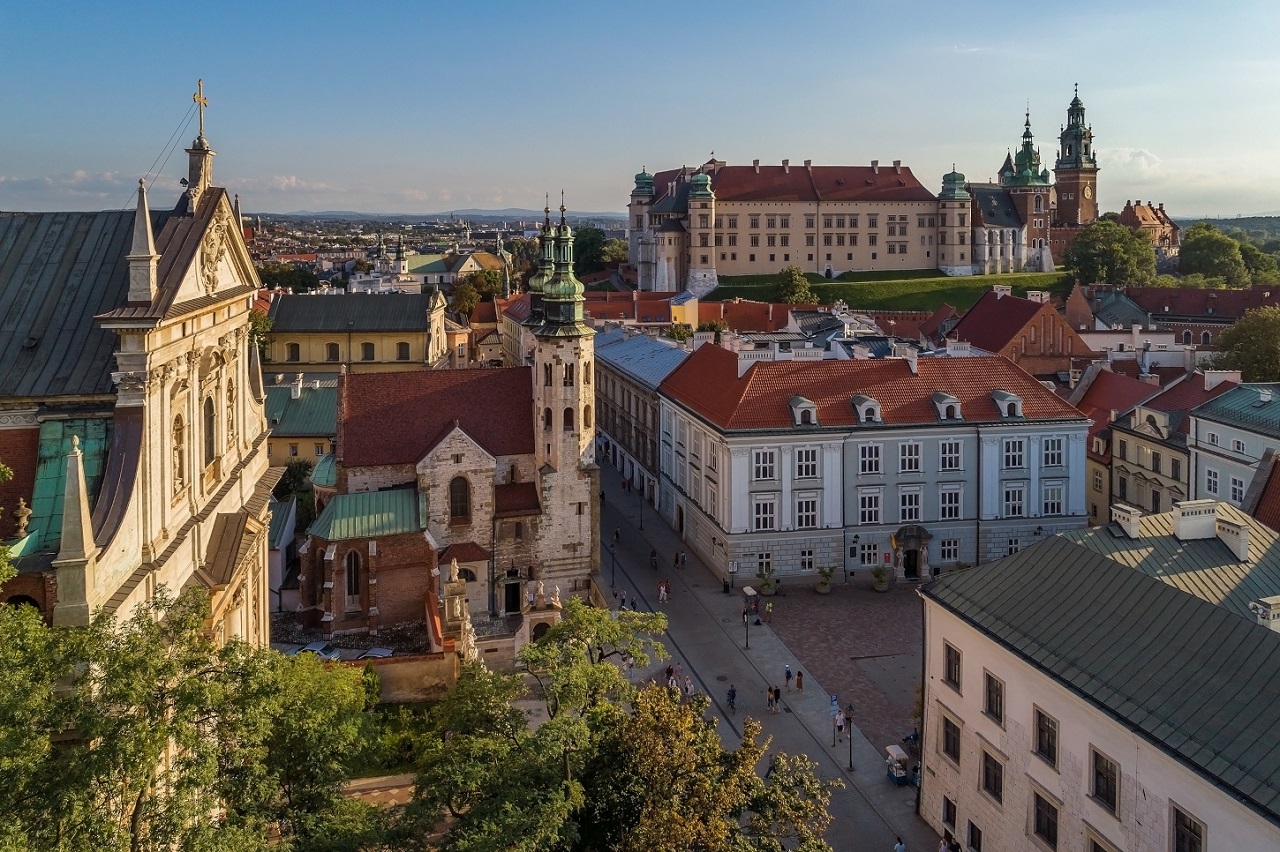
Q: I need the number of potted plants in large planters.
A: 3